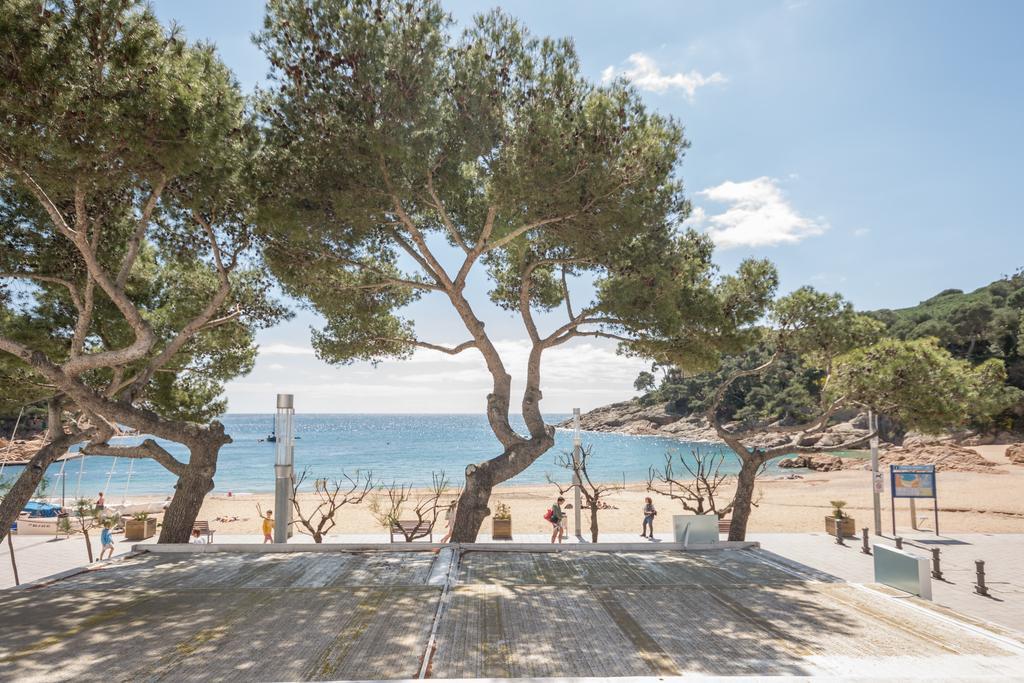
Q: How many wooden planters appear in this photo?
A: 3